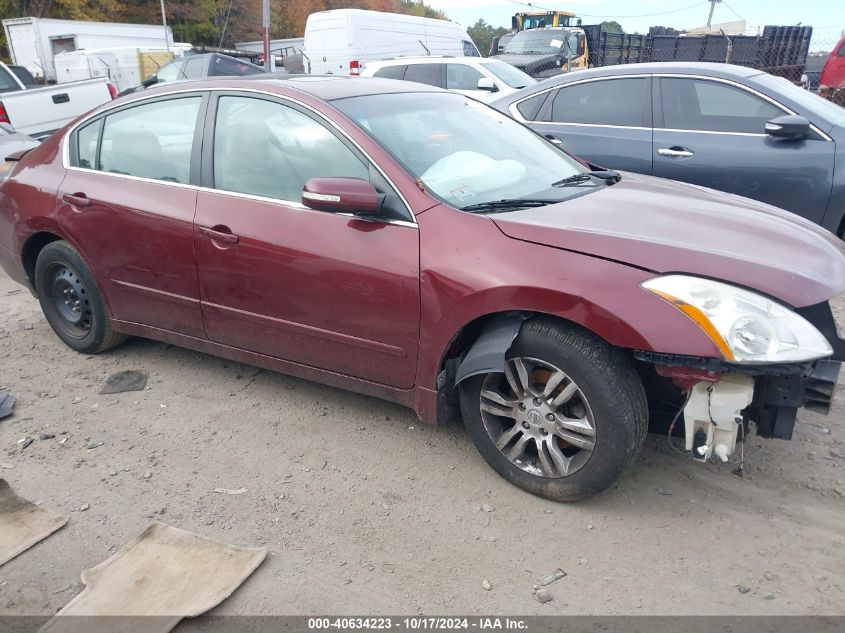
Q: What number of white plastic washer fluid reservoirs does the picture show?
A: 1